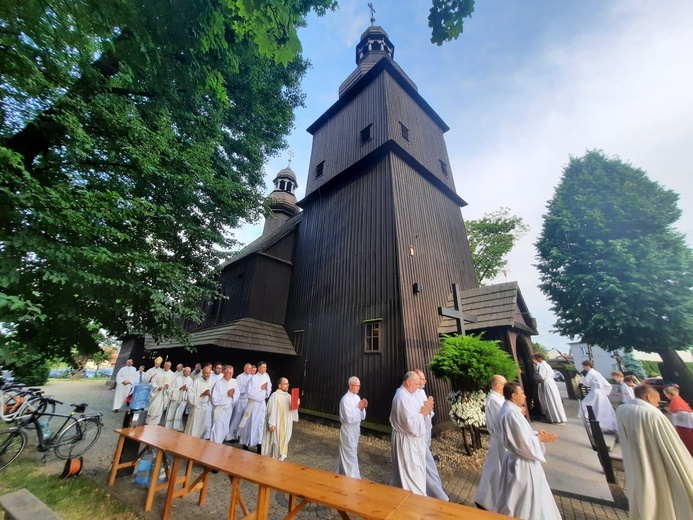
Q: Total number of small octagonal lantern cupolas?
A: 2